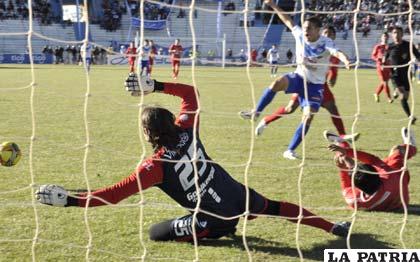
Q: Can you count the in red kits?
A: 6